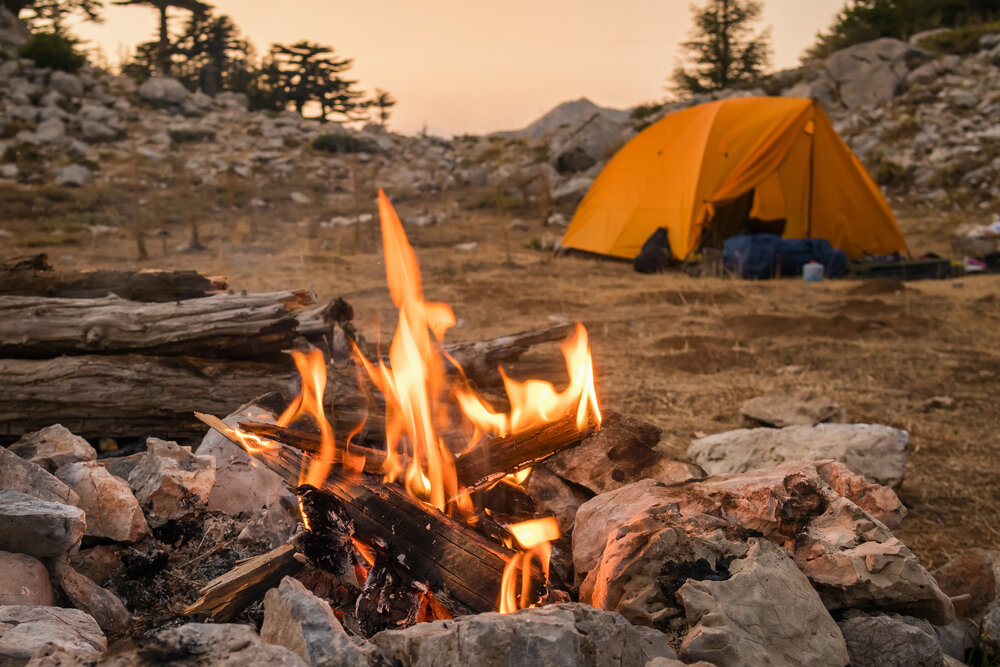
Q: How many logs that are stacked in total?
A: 3